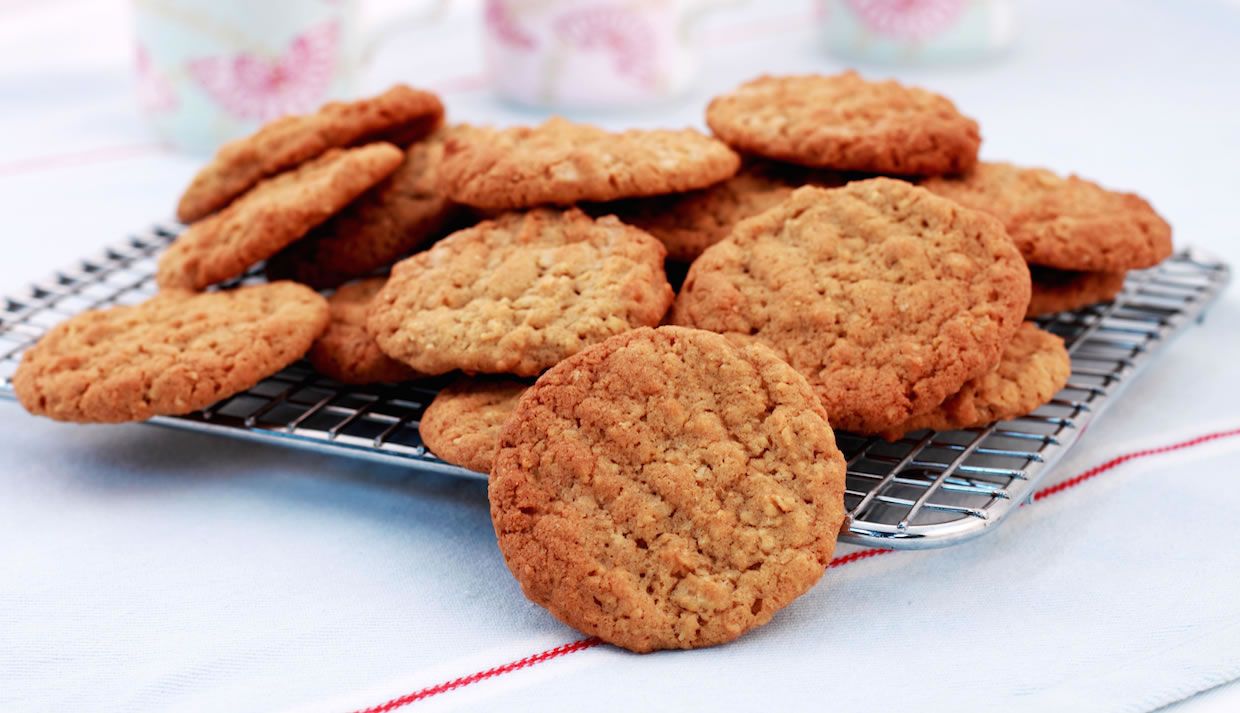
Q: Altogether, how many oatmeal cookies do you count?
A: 15